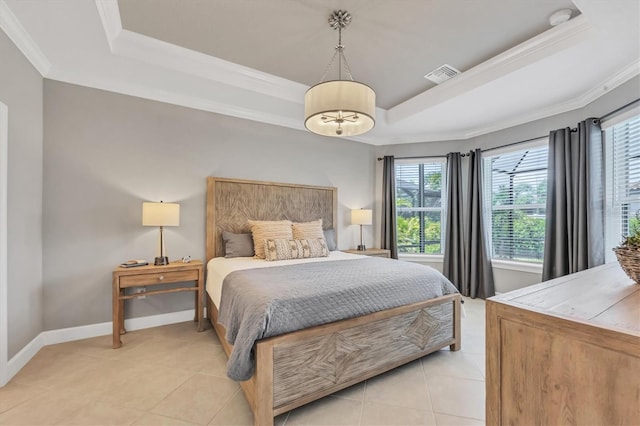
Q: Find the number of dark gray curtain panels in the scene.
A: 5